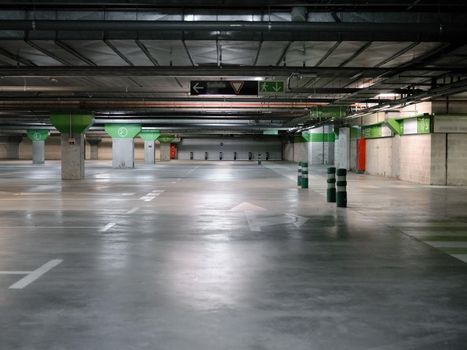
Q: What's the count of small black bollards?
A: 6